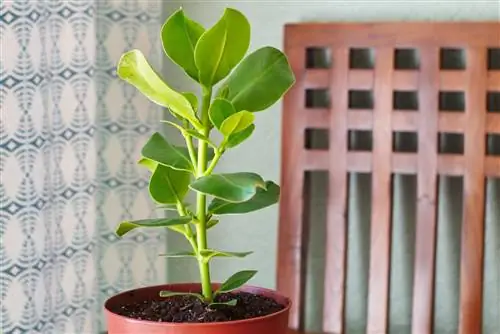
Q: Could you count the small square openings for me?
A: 15